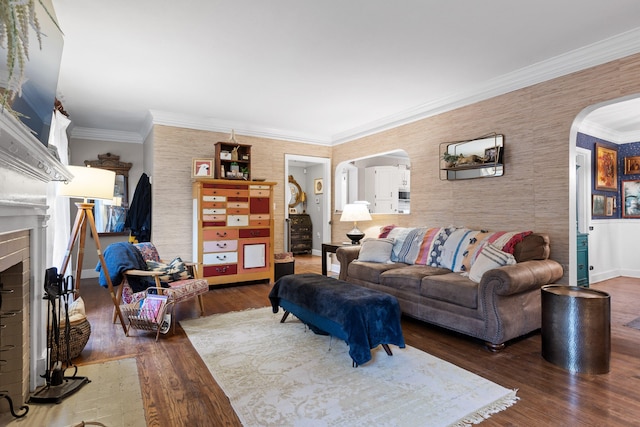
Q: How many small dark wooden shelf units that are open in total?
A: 1